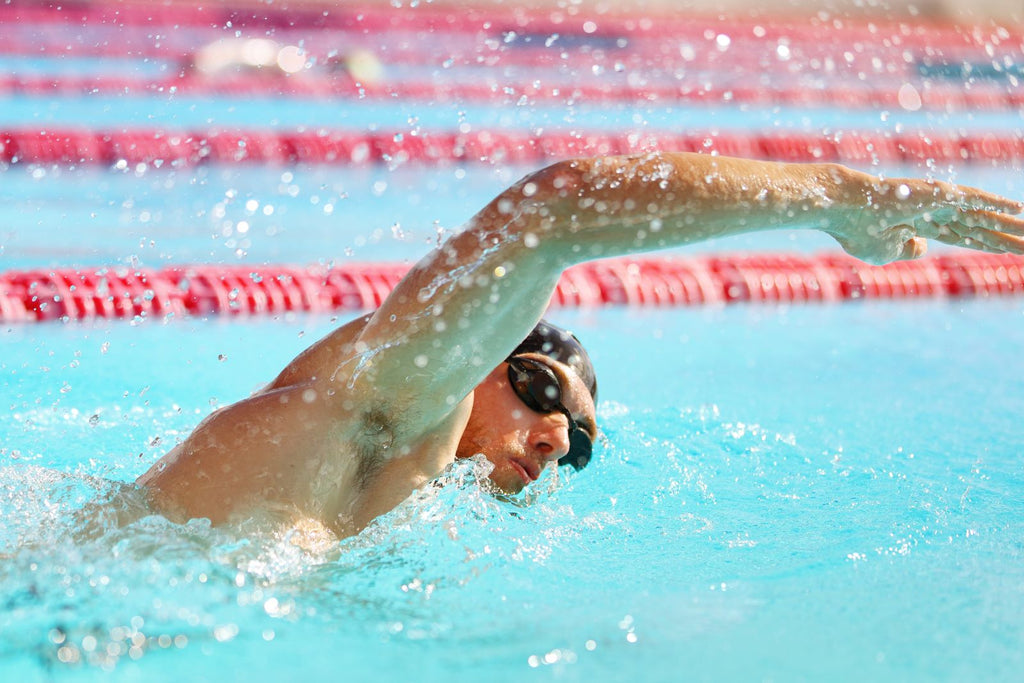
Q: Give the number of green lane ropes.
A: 0